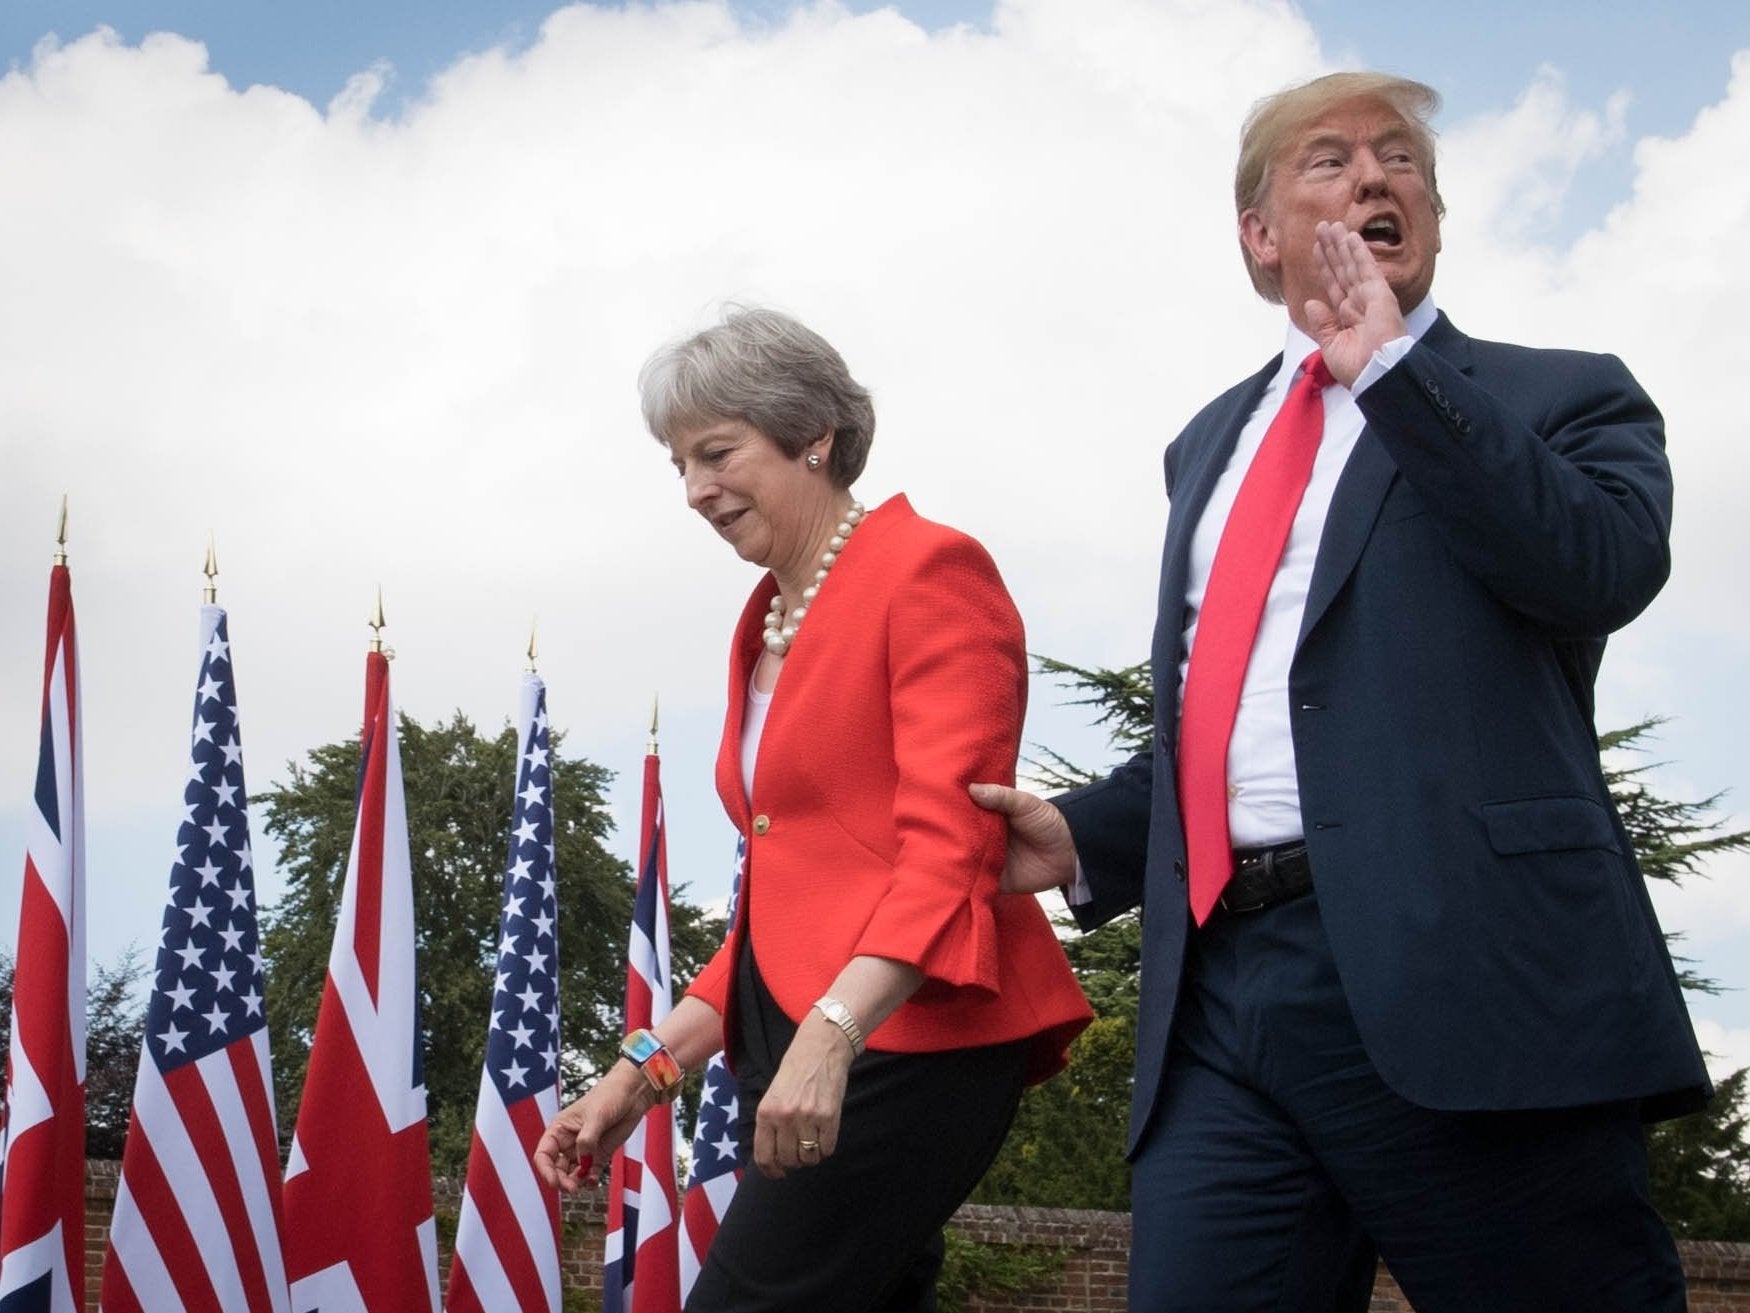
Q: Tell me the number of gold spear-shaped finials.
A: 5